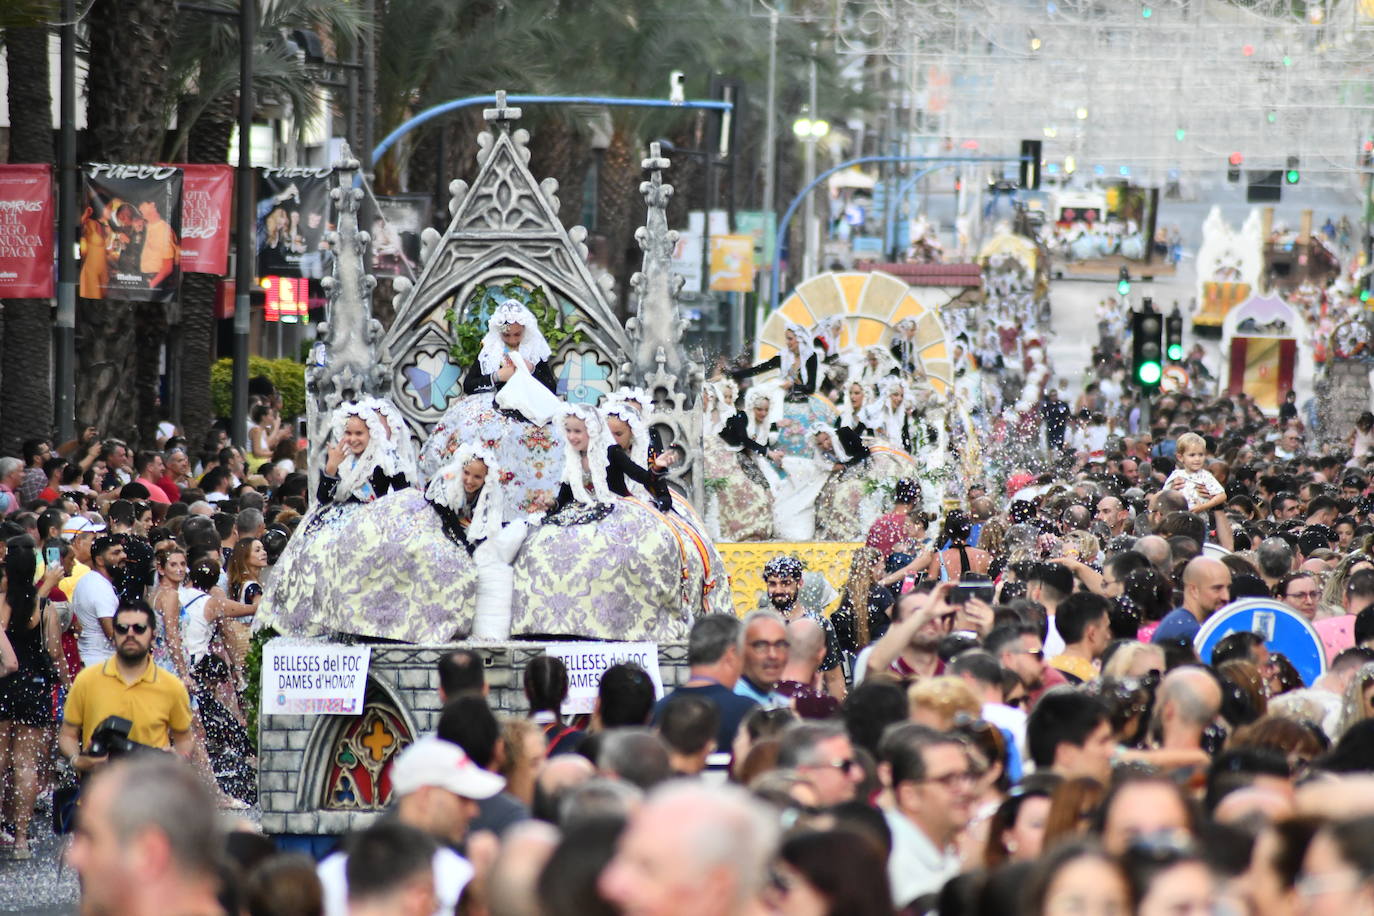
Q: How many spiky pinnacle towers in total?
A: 2